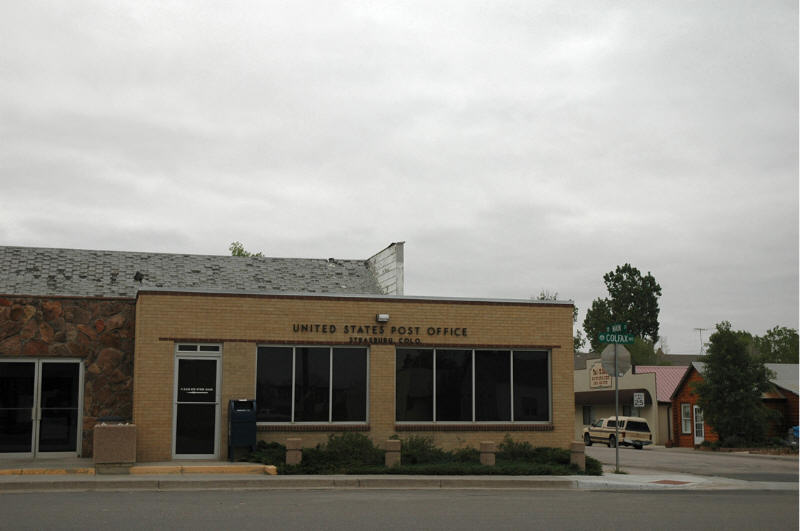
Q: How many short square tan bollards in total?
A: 4